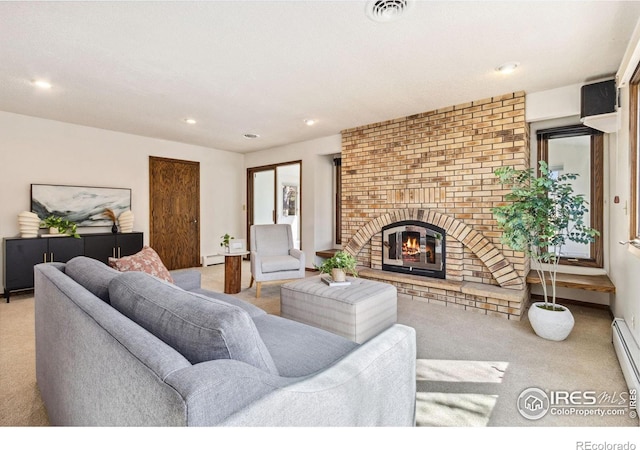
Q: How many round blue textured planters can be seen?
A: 0